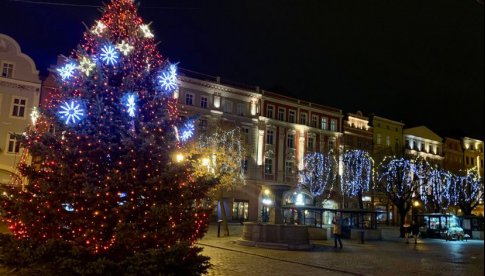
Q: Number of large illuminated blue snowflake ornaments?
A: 6